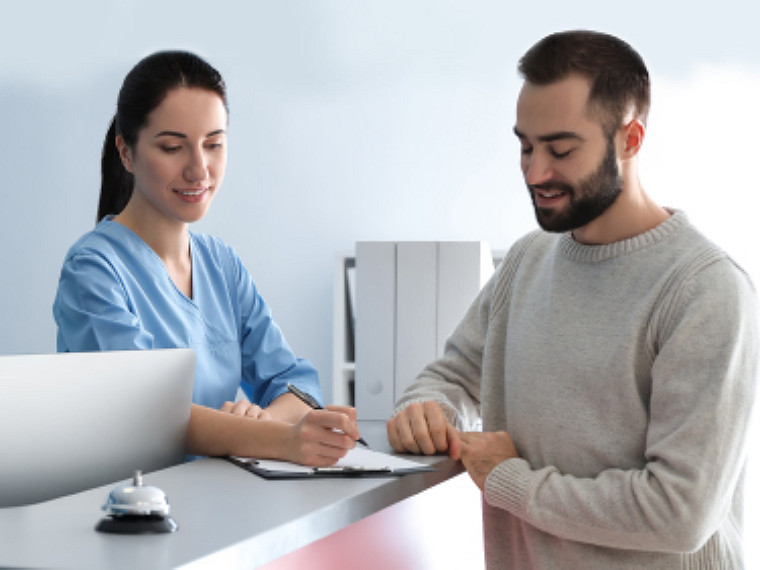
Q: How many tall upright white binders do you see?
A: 3